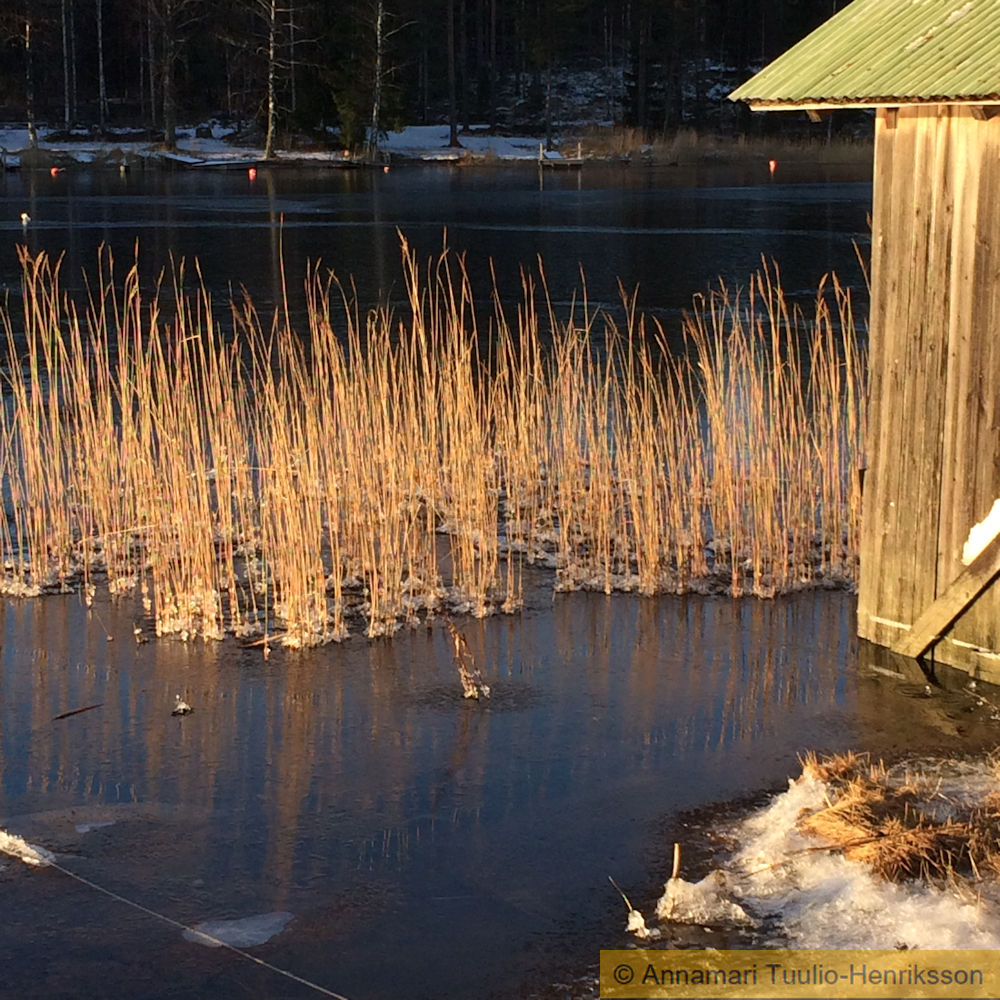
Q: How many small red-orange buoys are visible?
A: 4